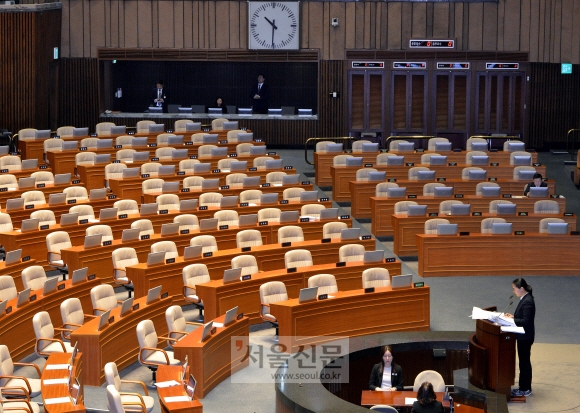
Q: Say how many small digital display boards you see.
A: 5